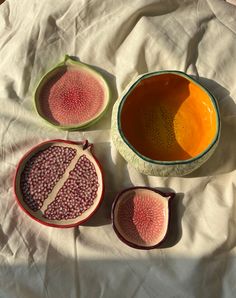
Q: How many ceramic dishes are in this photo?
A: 4